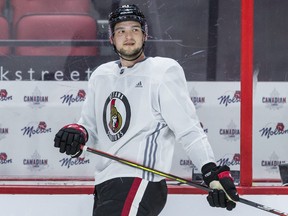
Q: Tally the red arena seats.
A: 2